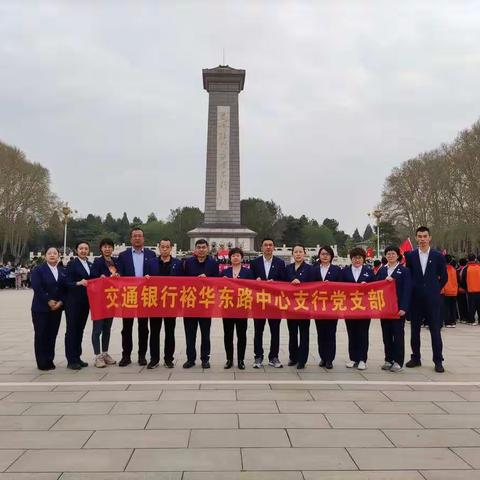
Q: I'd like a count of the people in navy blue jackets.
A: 13